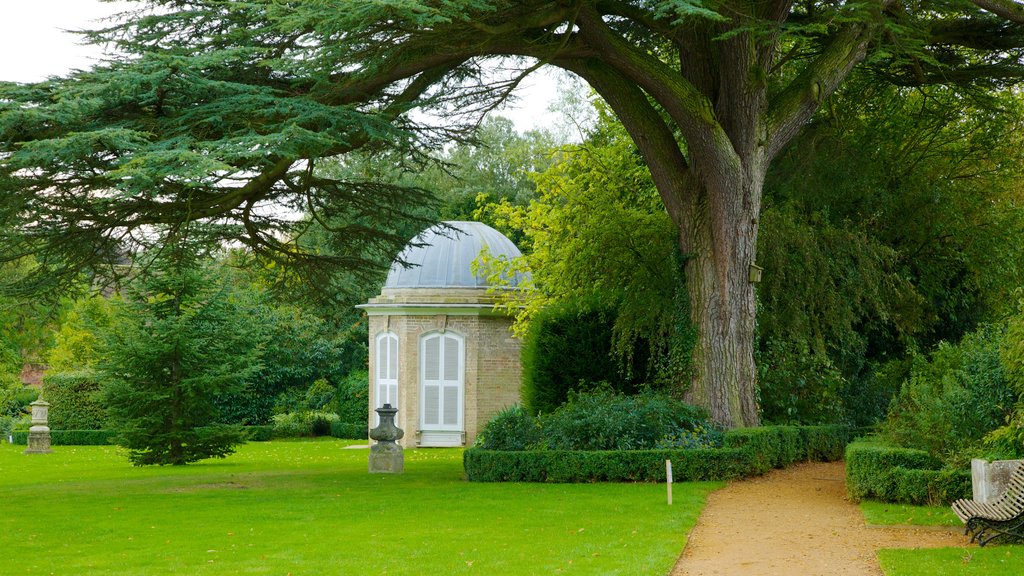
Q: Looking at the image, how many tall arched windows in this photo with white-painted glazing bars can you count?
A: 2